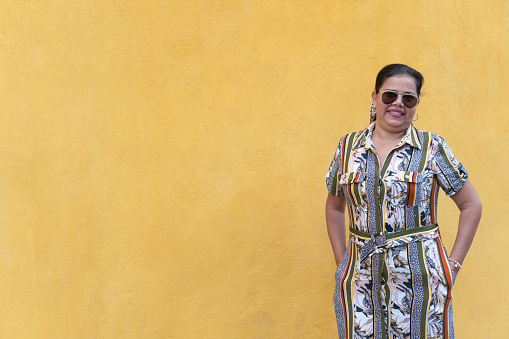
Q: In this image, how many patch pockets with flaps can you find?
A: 2